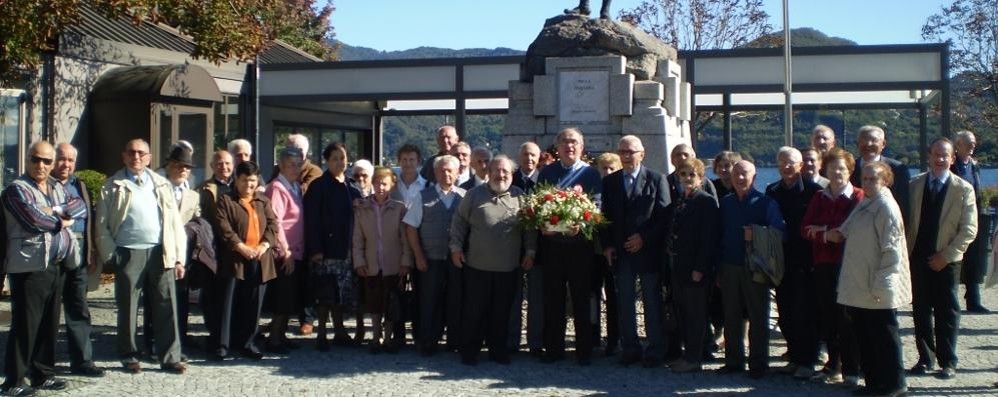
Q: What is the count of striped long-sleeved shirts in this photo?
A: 1